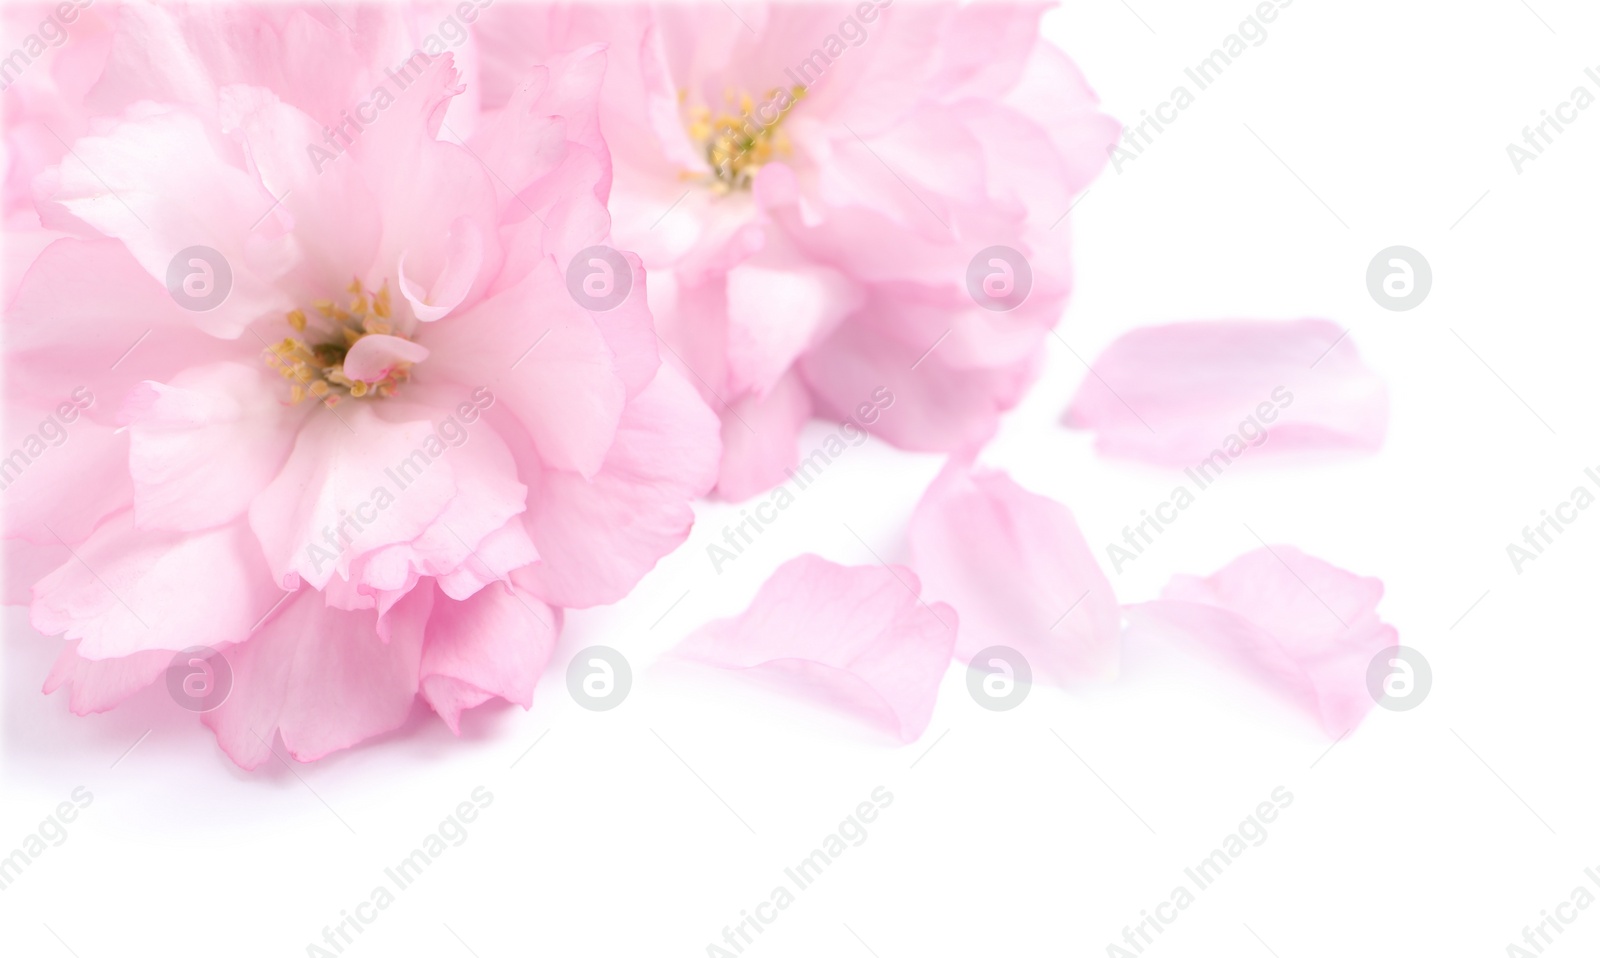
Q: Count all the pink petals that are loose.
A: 4